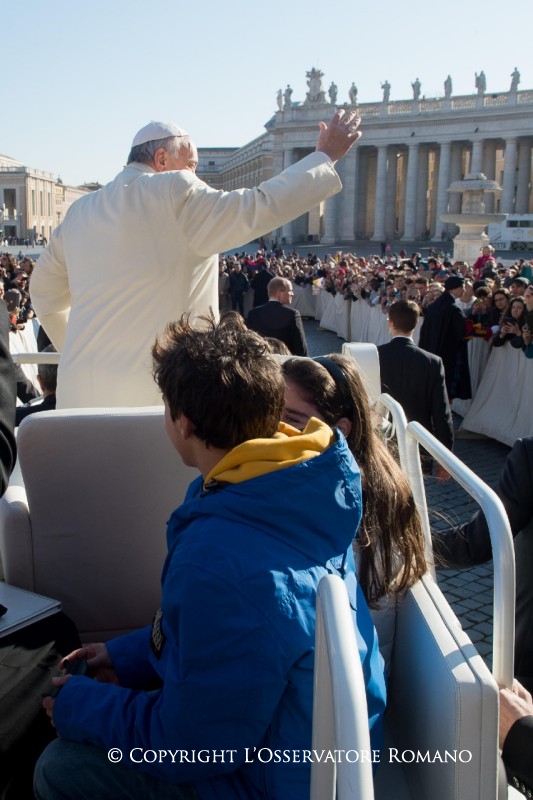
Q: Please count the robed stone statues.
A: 9